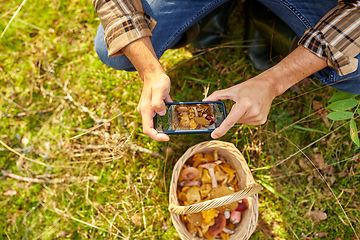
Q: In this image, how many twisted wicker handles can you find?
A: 1